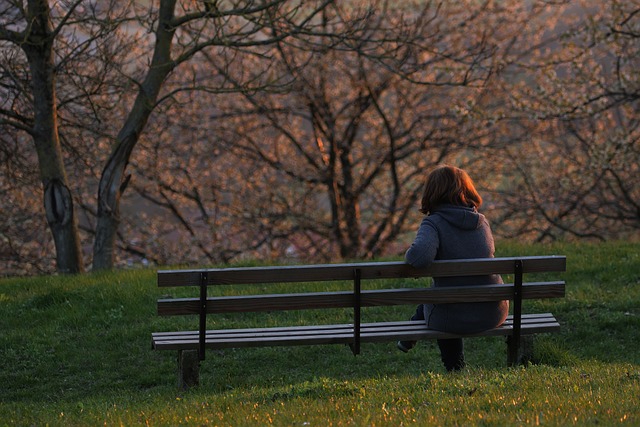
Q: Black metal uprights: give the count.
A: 3